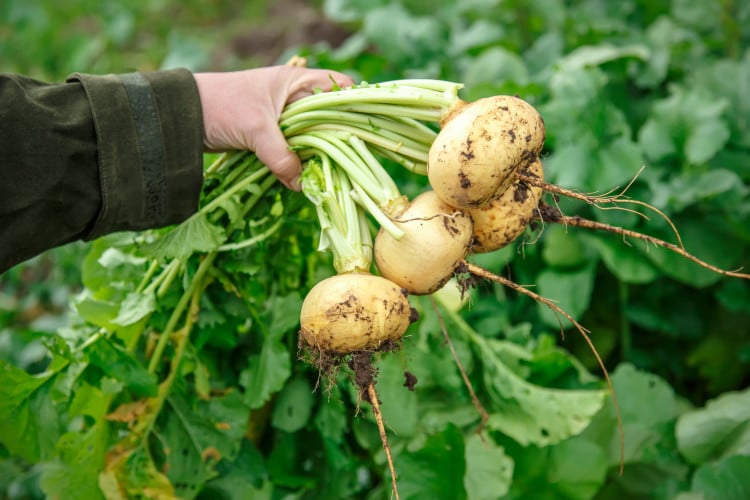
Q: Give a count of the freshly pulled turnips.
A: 4